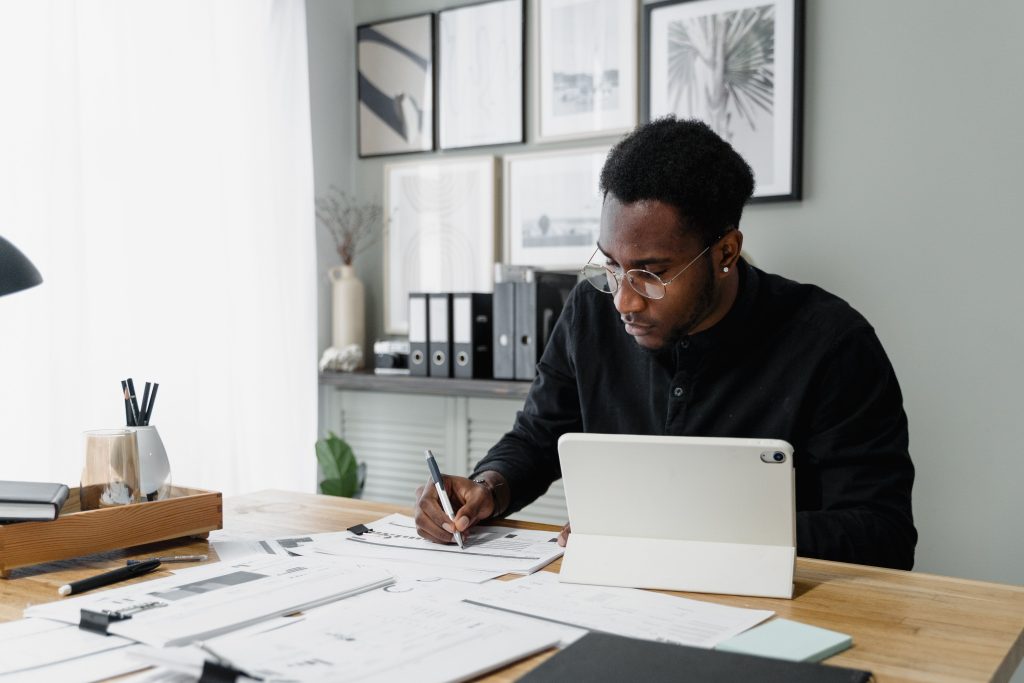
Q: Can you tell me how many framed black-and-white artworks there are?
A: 6